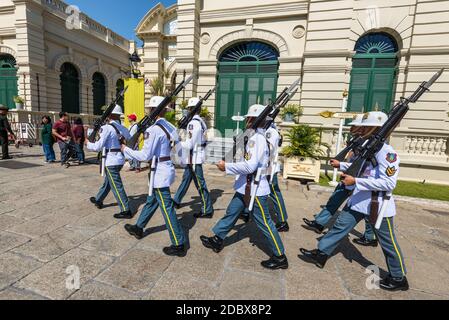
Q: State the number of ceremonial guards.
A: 7